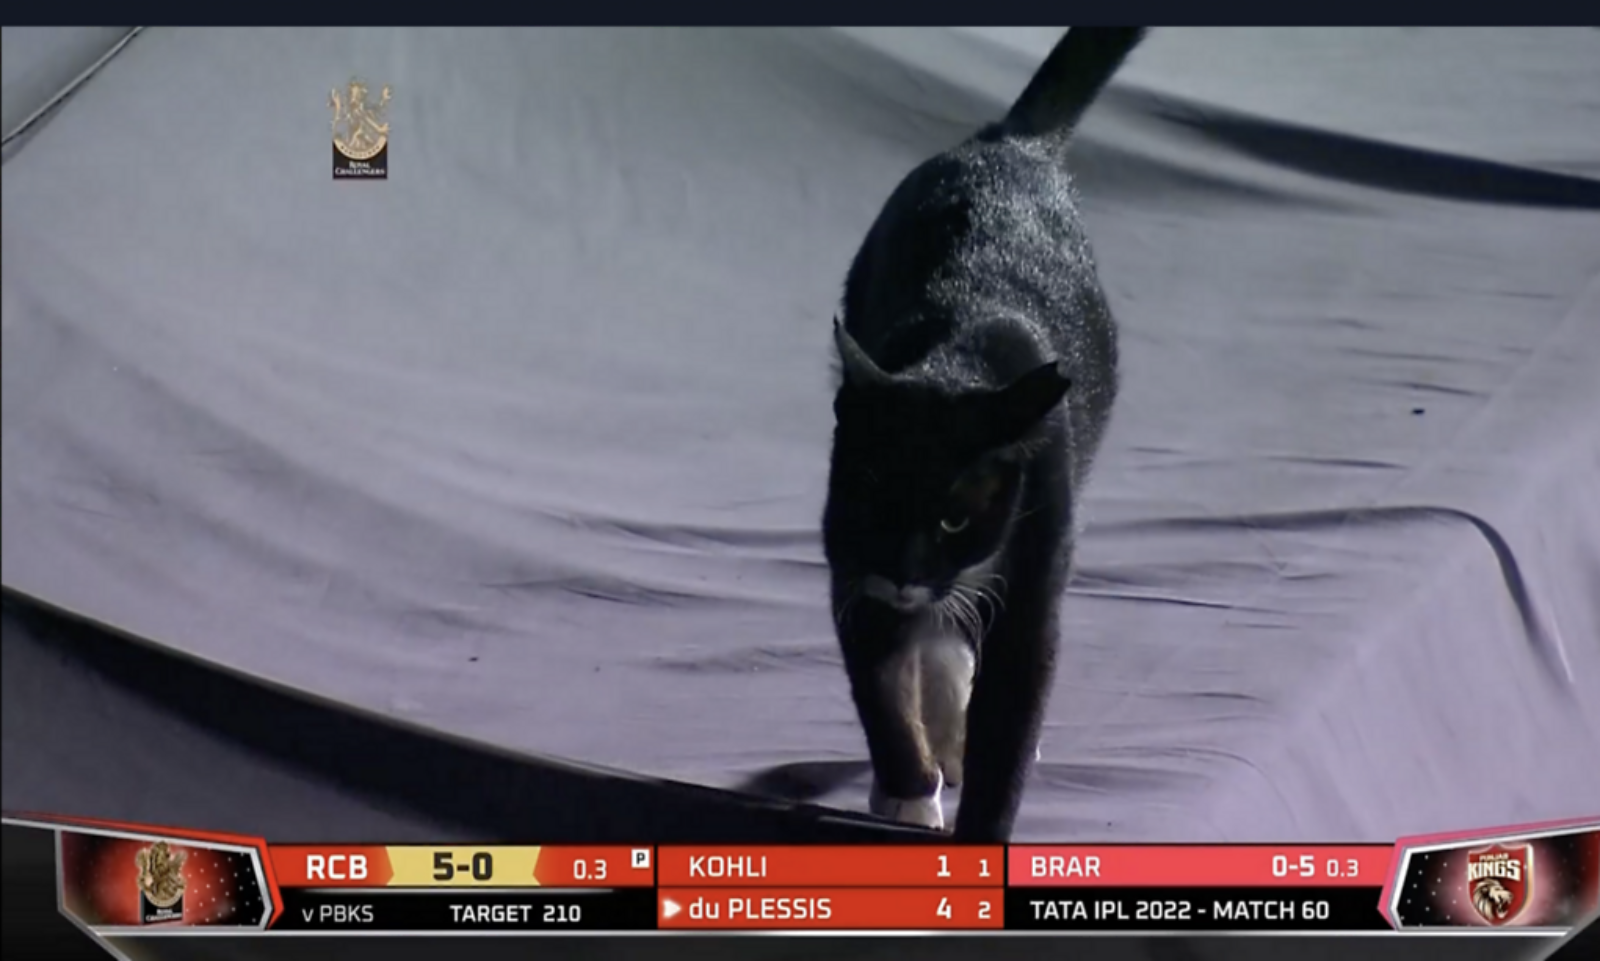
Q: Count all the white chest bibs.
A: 1